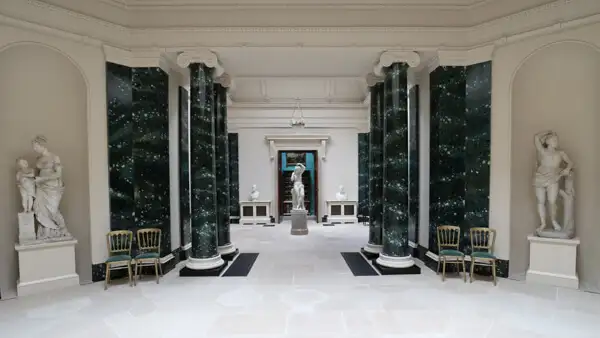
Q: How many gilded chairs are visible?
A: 4